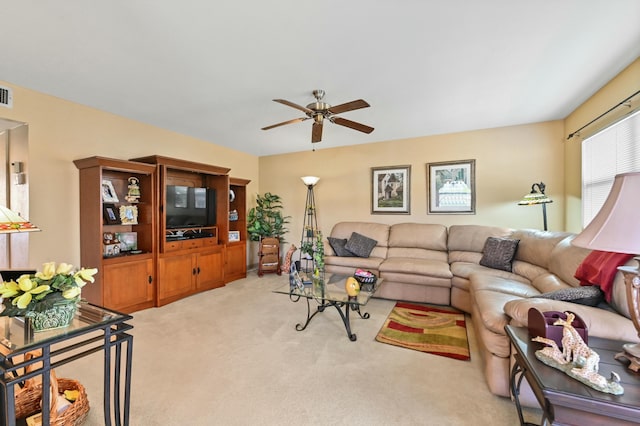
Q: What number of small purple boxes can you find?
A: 1